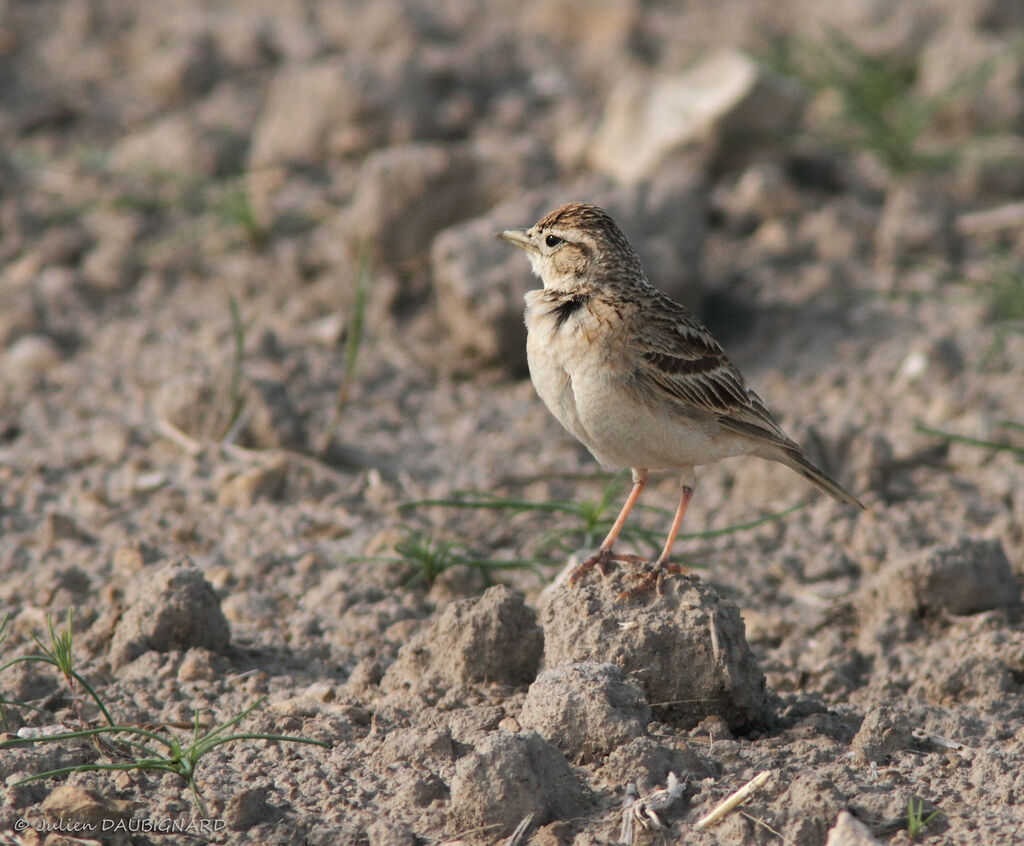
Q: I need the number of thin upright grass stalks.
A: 2